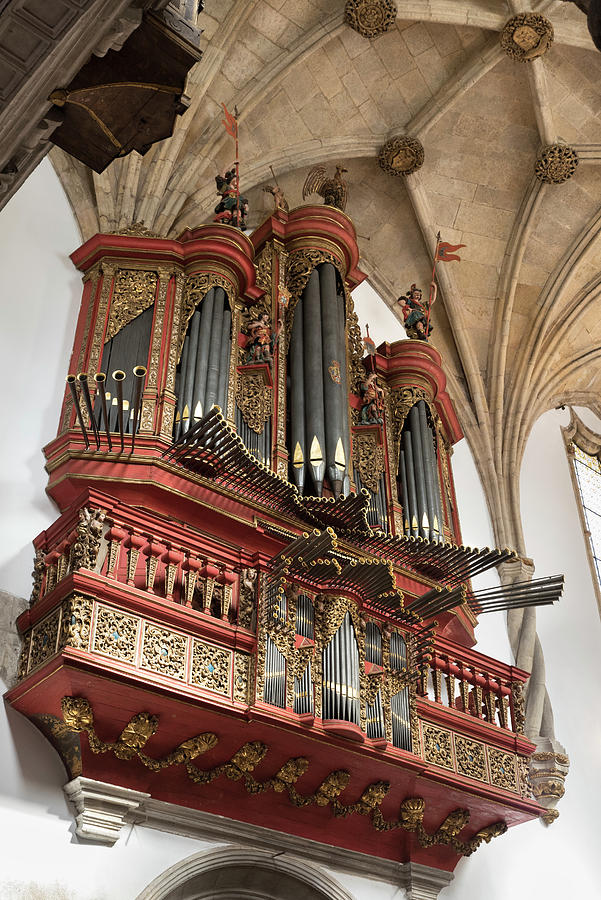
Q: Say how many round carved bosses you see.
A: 4